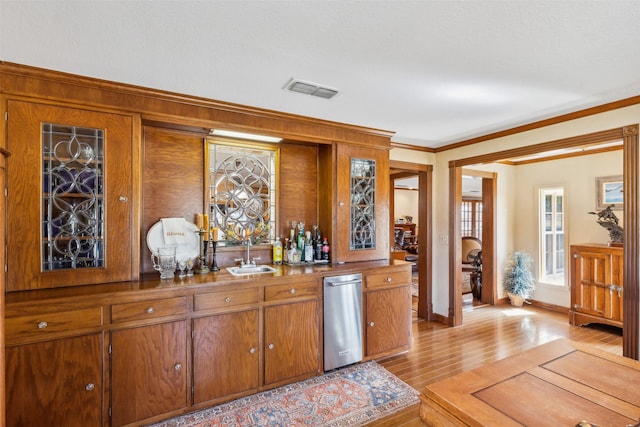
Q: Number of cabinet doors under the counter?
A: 5